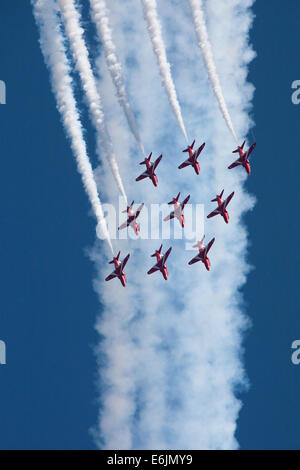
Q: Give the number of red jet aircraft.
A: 9